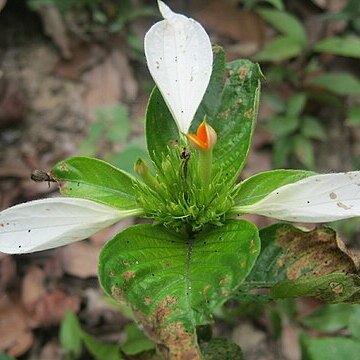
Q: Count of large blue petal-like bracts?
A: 0